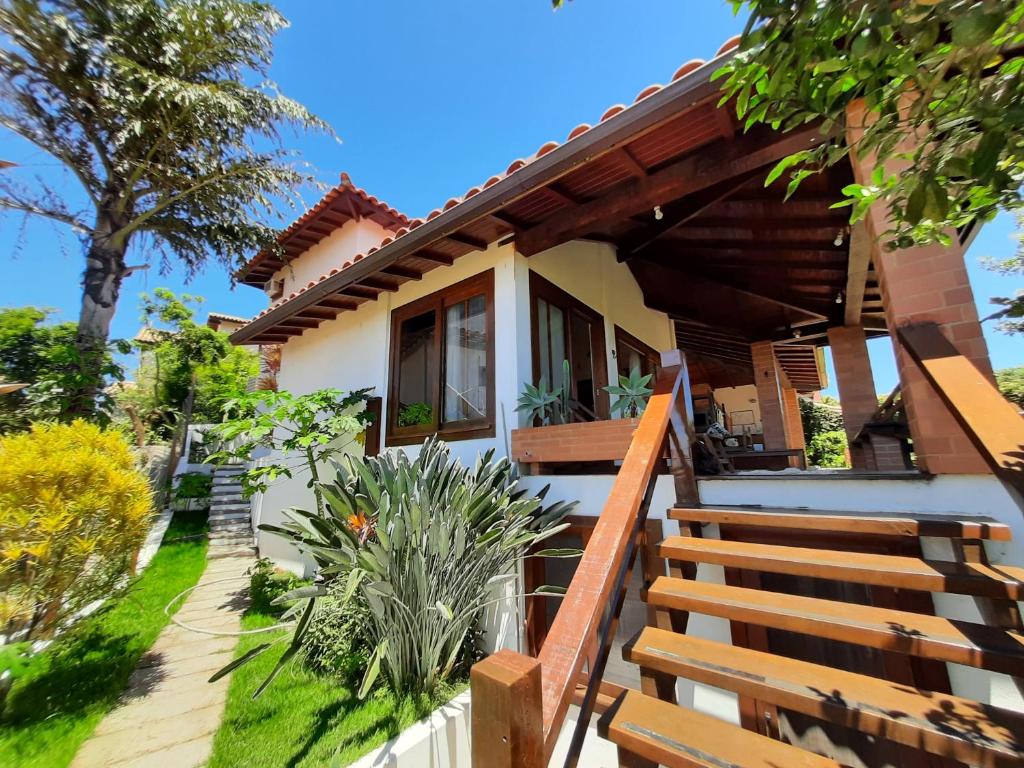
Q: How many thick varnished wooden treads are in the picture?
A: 5